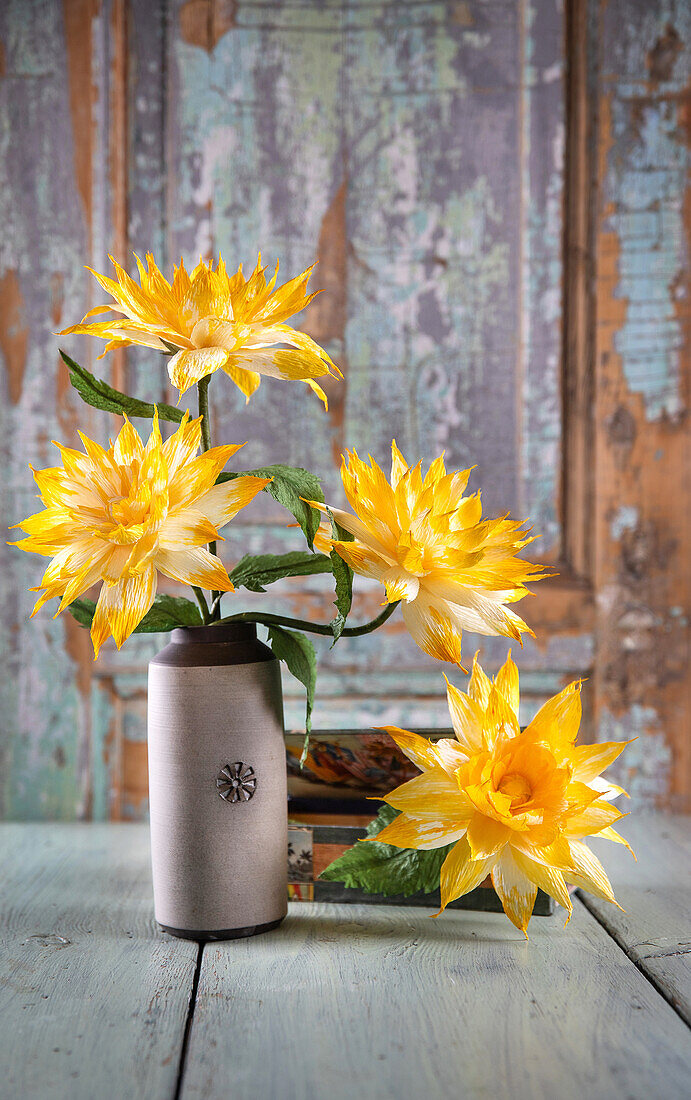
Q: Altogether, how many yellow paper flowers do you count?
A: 4